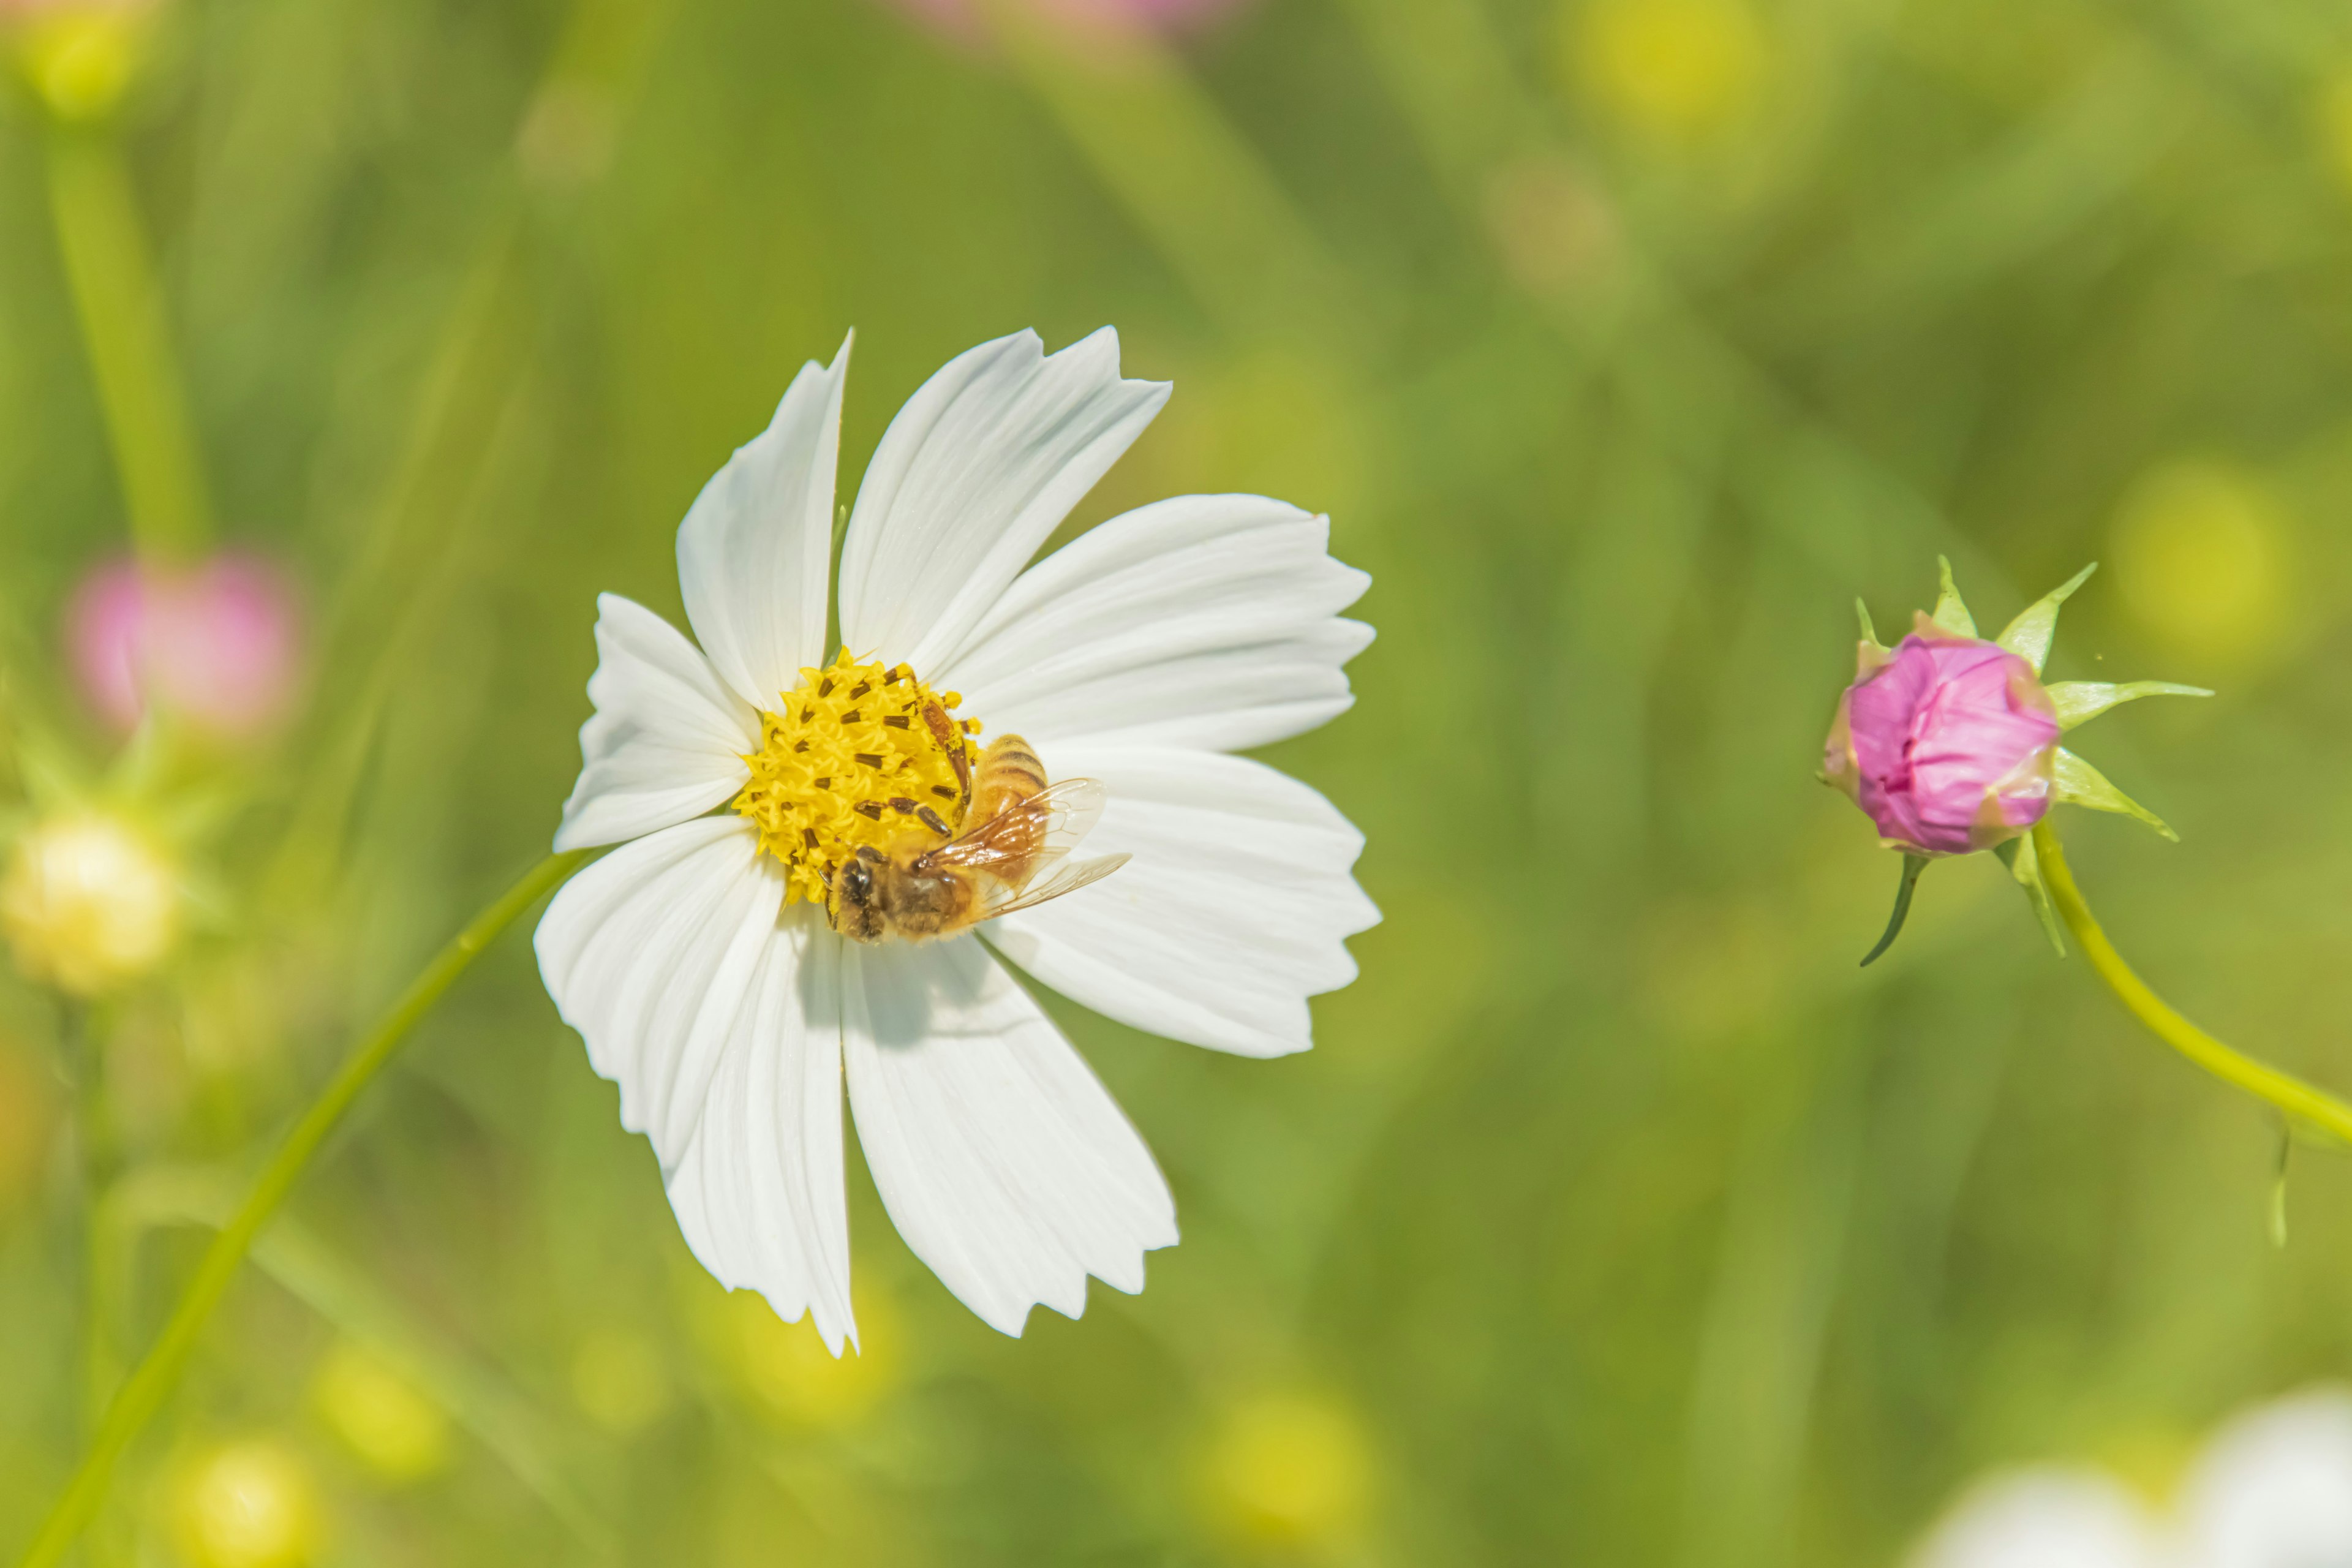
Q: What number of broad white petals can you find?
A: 8